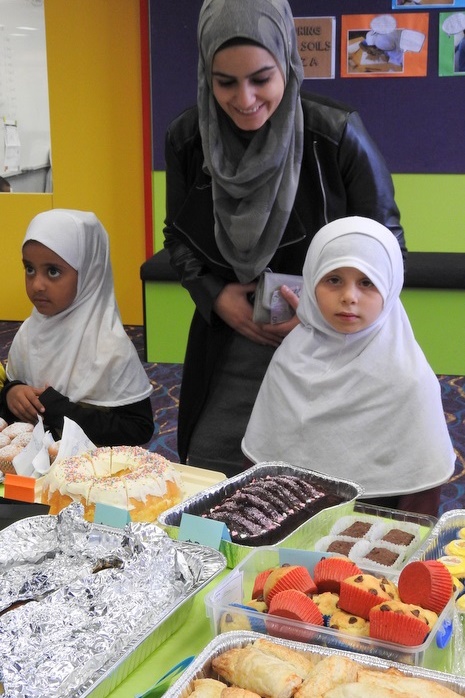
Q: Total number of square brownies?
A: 4